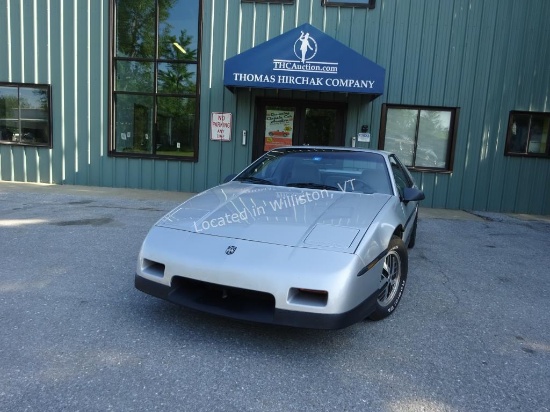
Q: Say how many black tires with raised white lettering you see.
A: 1